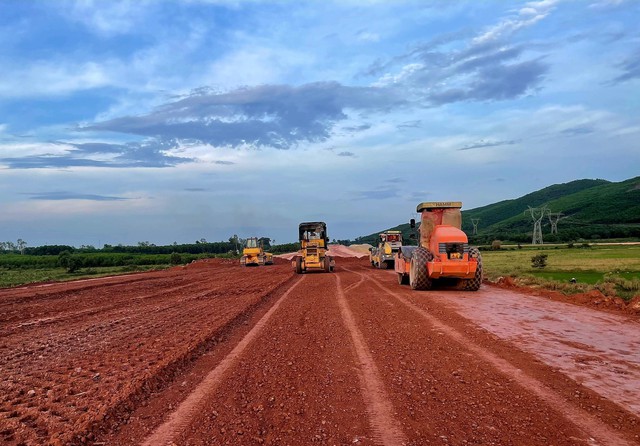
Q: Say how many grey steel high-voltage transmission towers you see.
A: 3